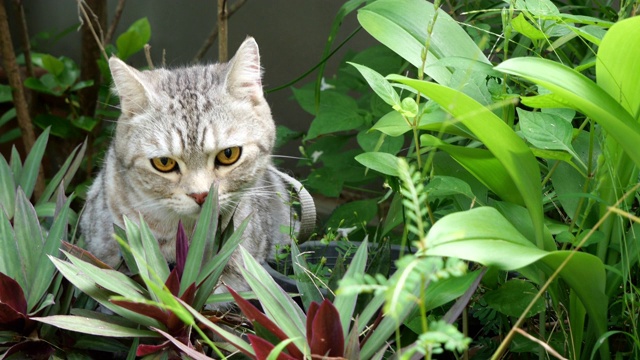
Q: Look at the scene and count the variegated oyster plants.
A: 3